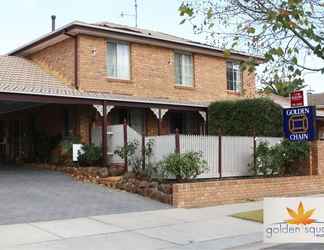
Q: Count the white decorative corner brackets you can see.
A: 5